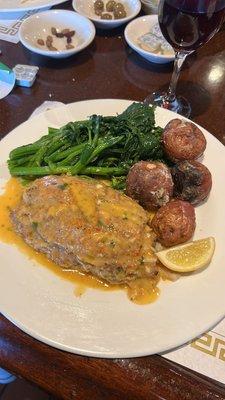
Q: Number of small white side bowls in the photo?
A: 3